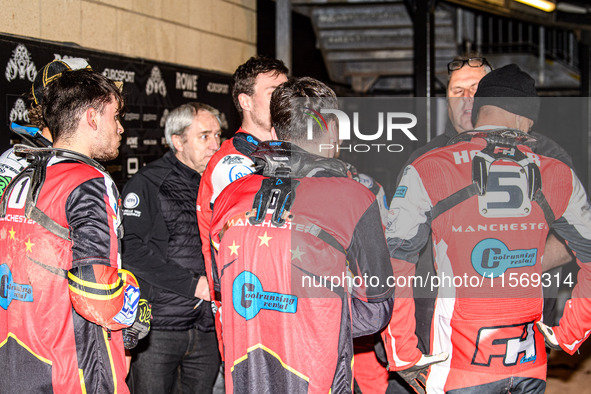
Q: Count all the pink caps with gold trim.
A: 0